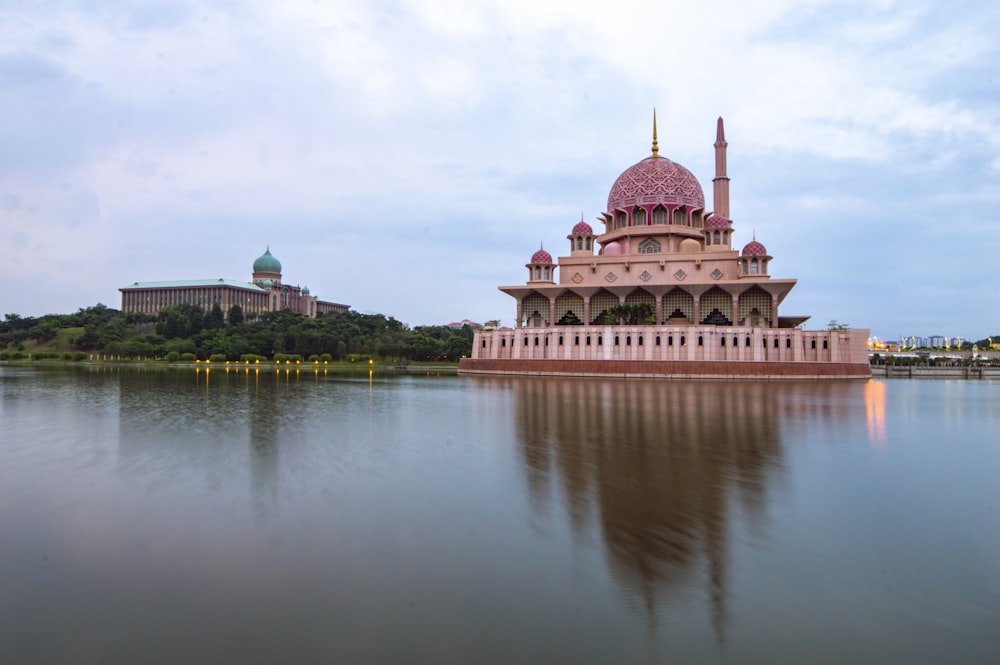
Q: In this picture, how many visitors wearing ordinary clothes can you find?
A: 0